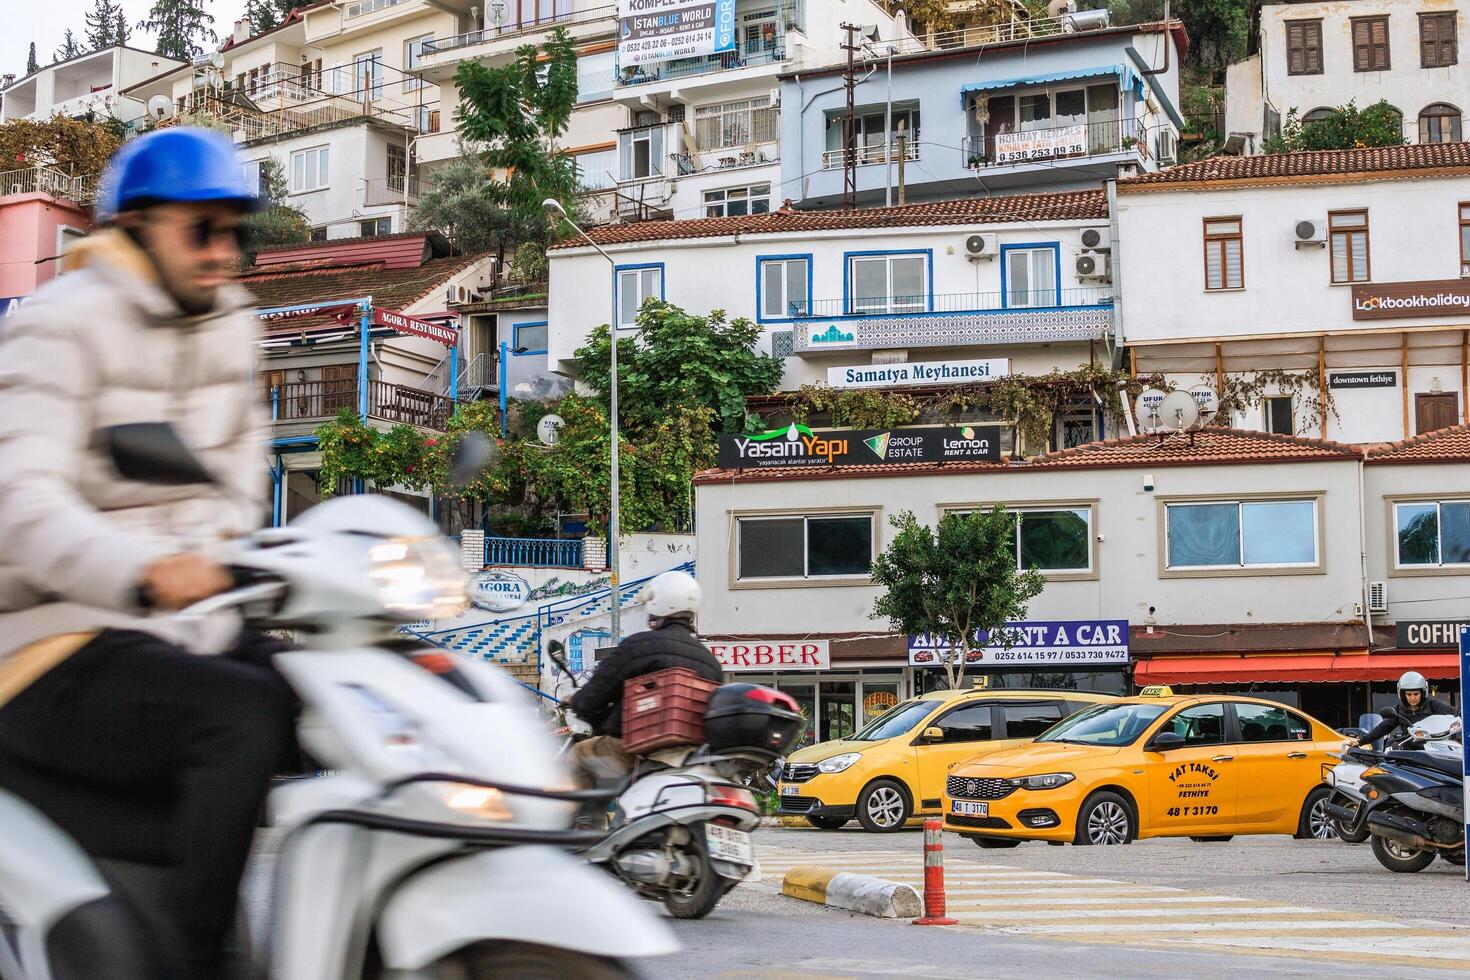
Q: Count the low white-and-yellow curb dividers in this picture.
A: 1